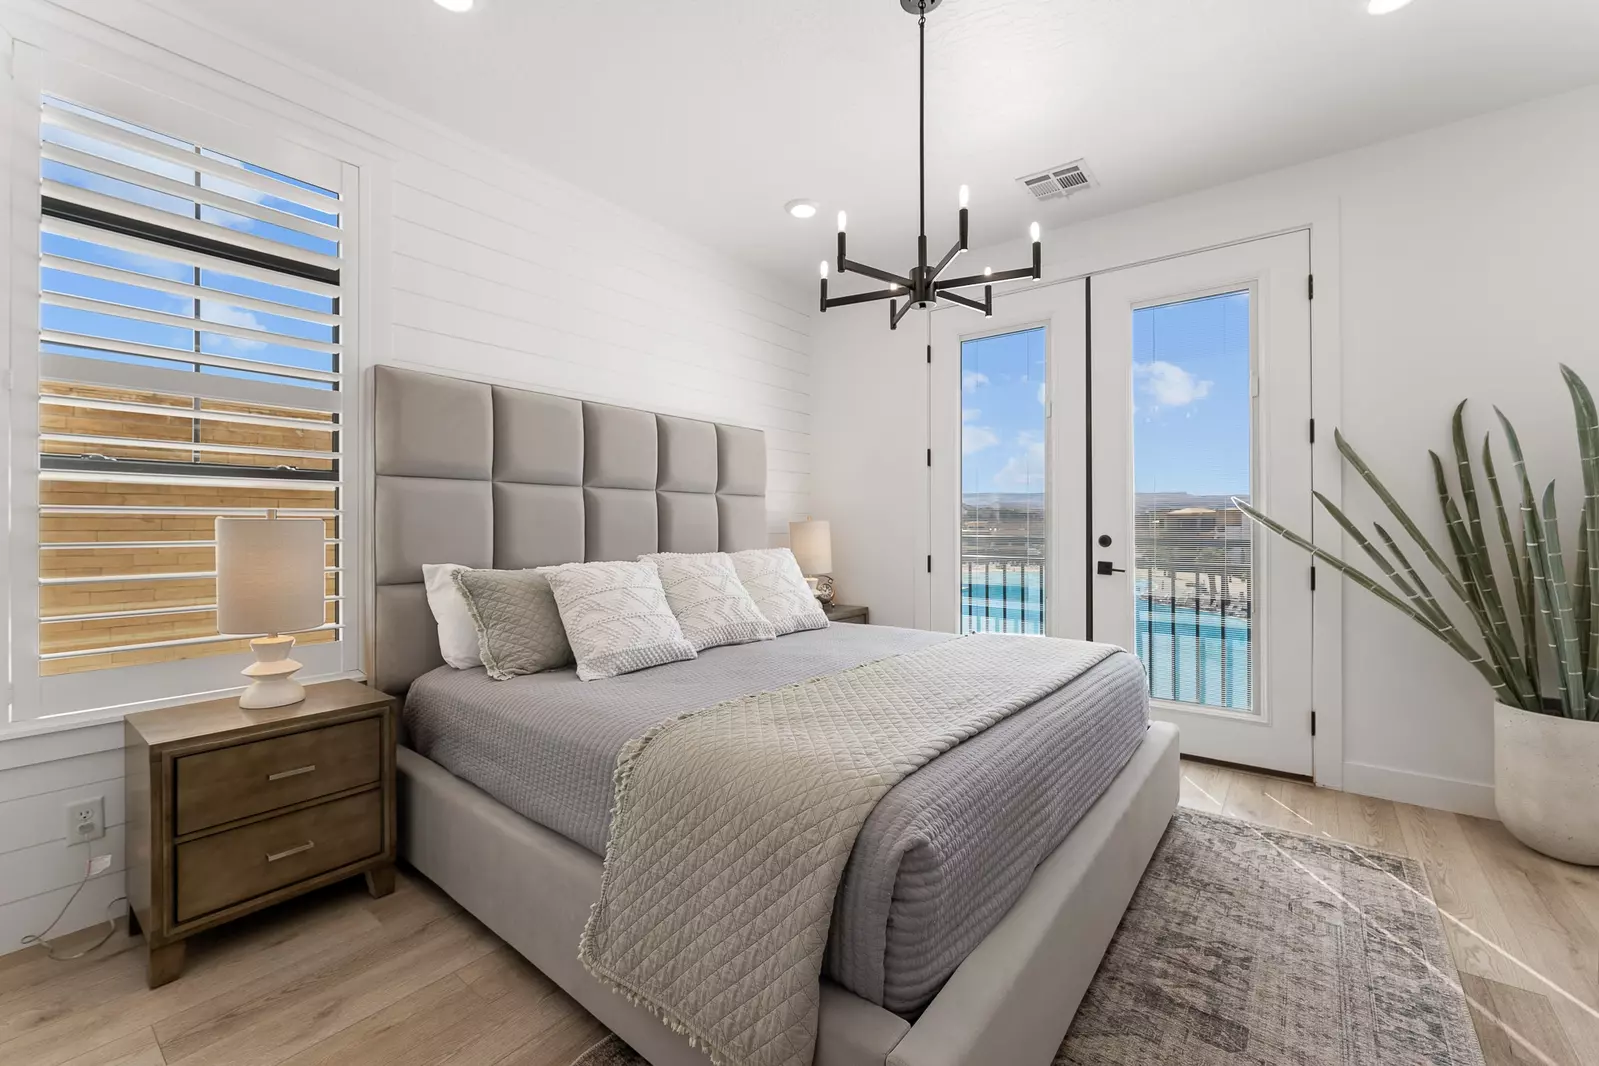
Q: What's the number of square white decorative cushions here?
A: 3